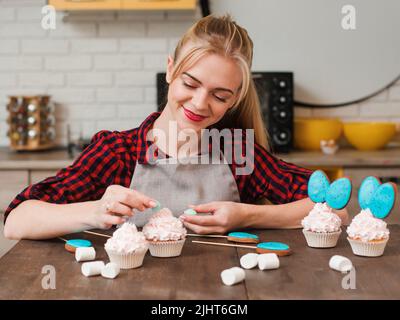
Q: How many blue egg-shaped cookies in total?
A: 7